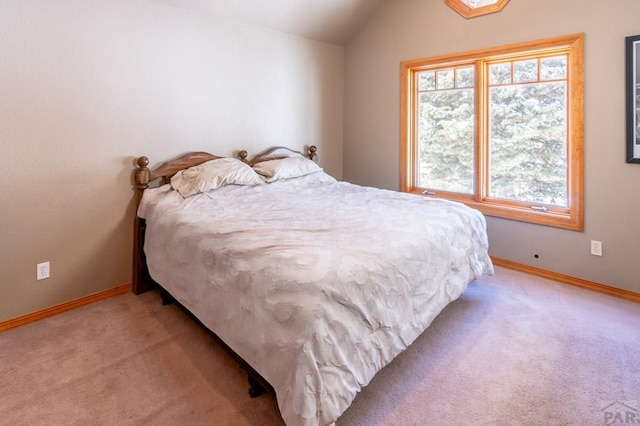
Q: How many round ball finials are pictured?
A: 3